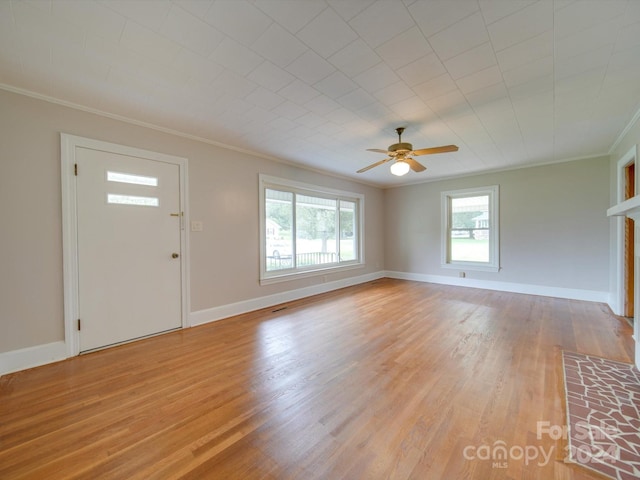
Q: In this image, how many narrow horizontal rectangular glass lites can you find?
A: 2